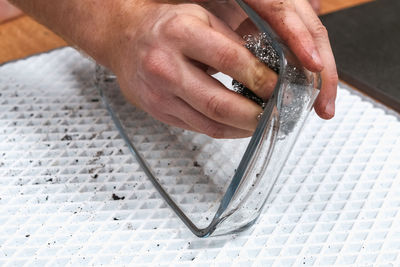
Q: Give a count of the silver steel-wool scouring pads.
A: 1